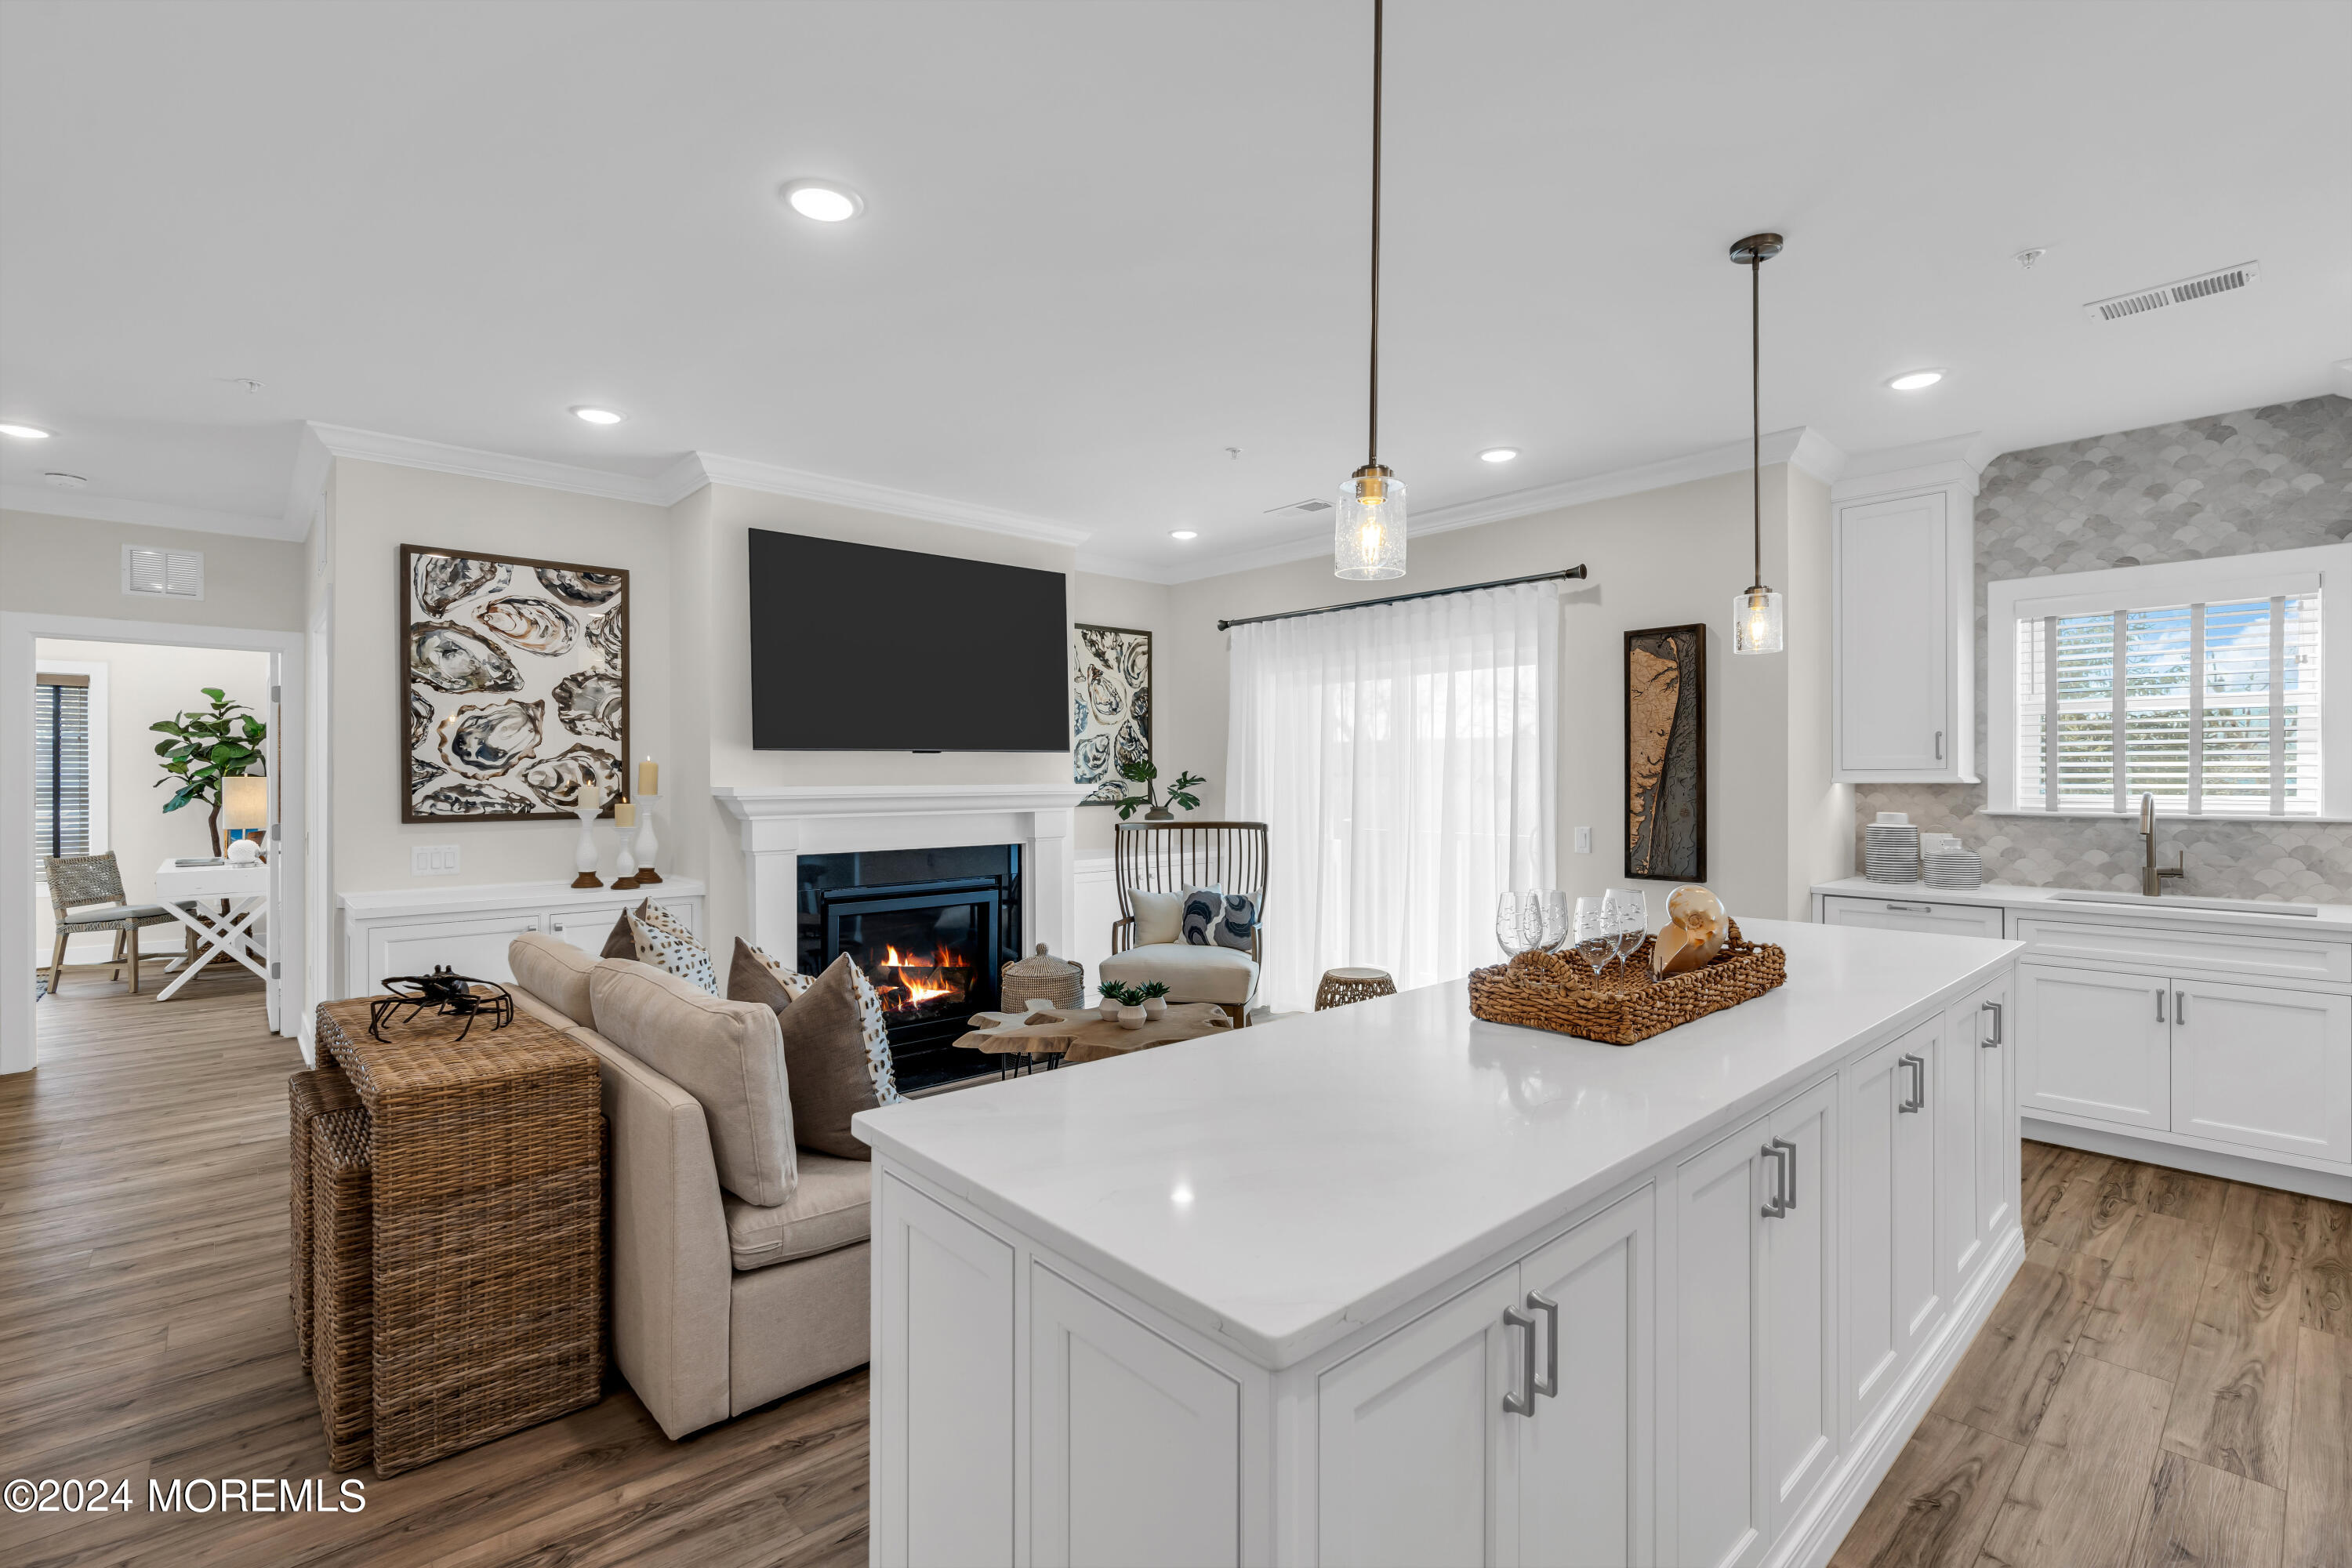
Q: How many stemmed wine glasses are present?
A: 4